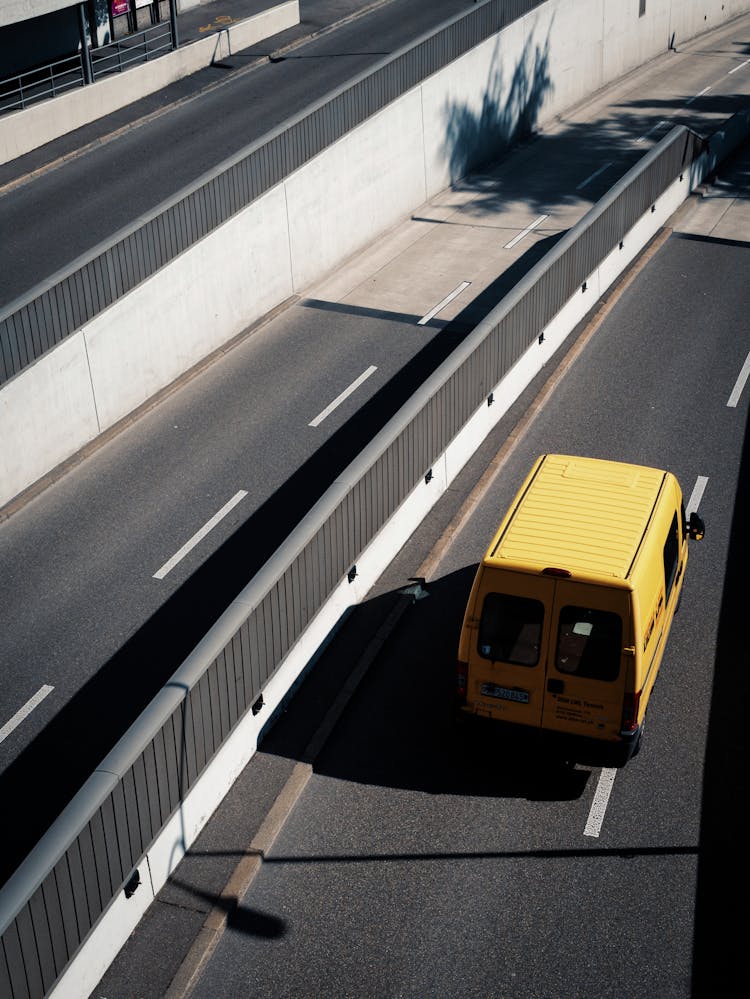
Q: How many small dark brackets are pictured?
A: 10